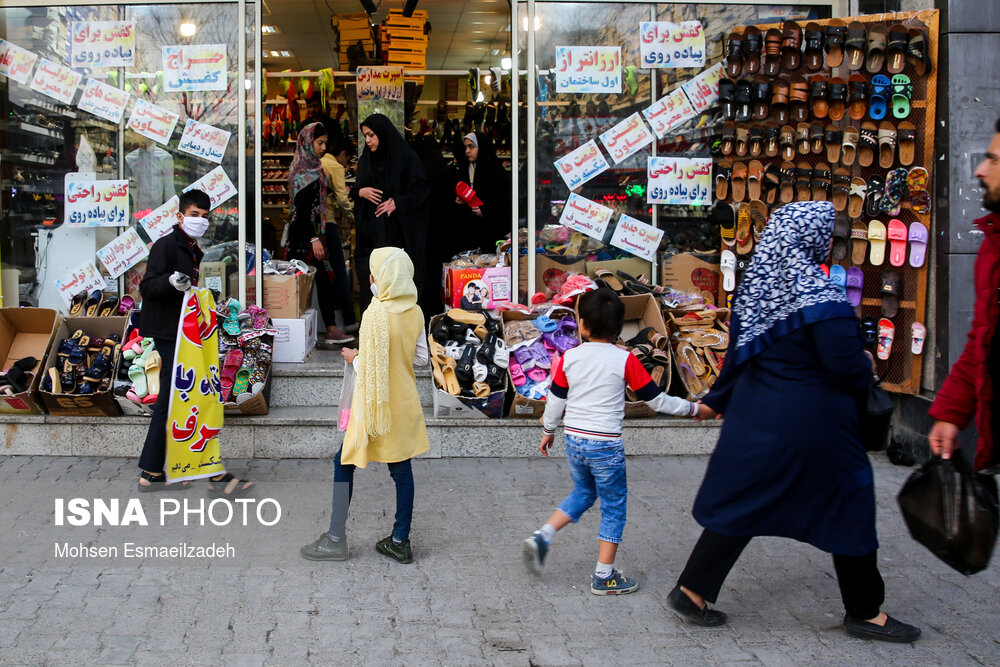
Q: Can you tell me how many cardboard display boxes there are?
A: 8